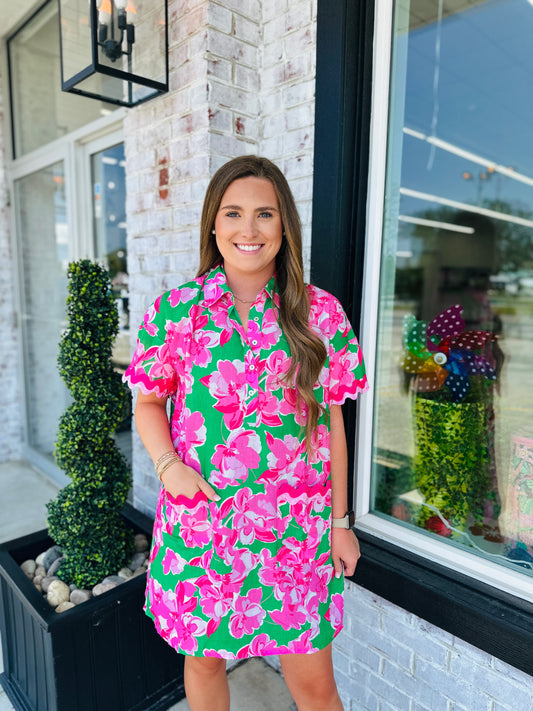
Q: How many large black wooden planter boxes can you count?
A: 1